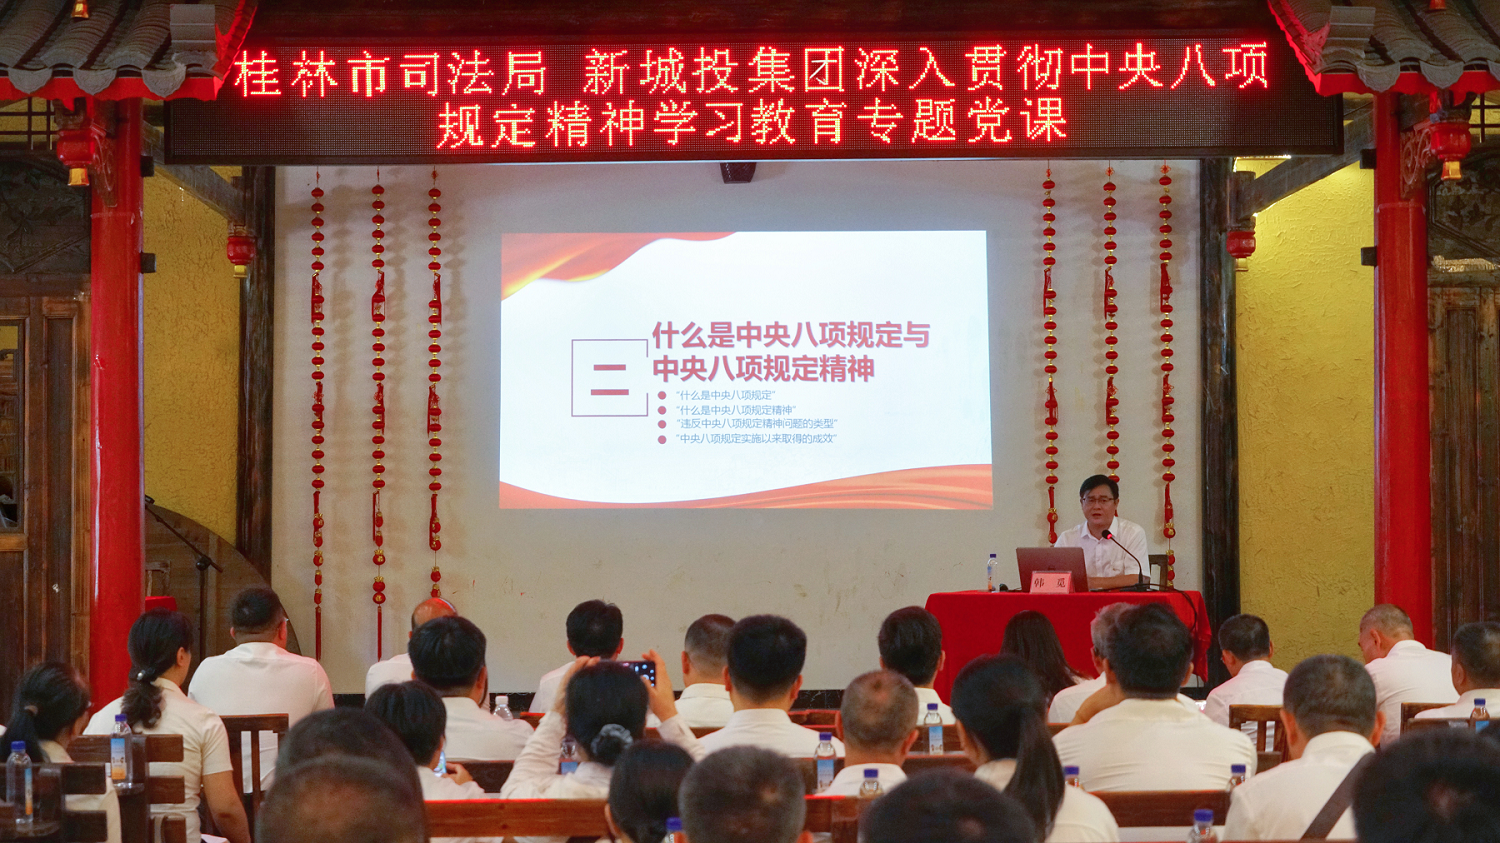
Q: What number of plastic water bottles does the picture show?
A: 13